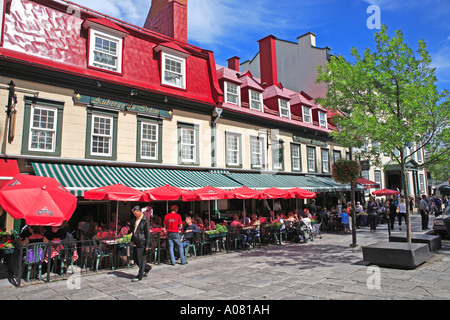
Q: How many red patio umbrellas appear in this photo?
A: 8